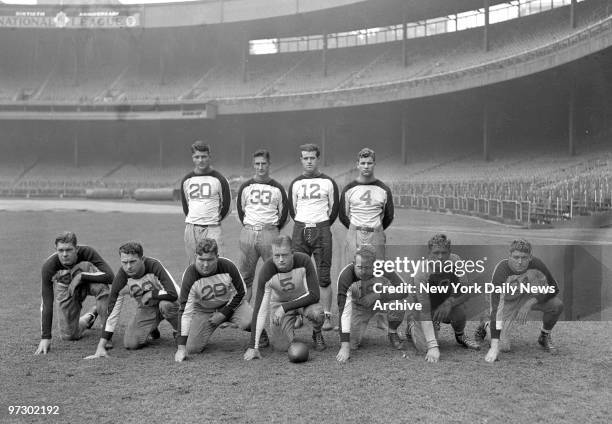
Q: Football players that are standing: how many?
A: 4